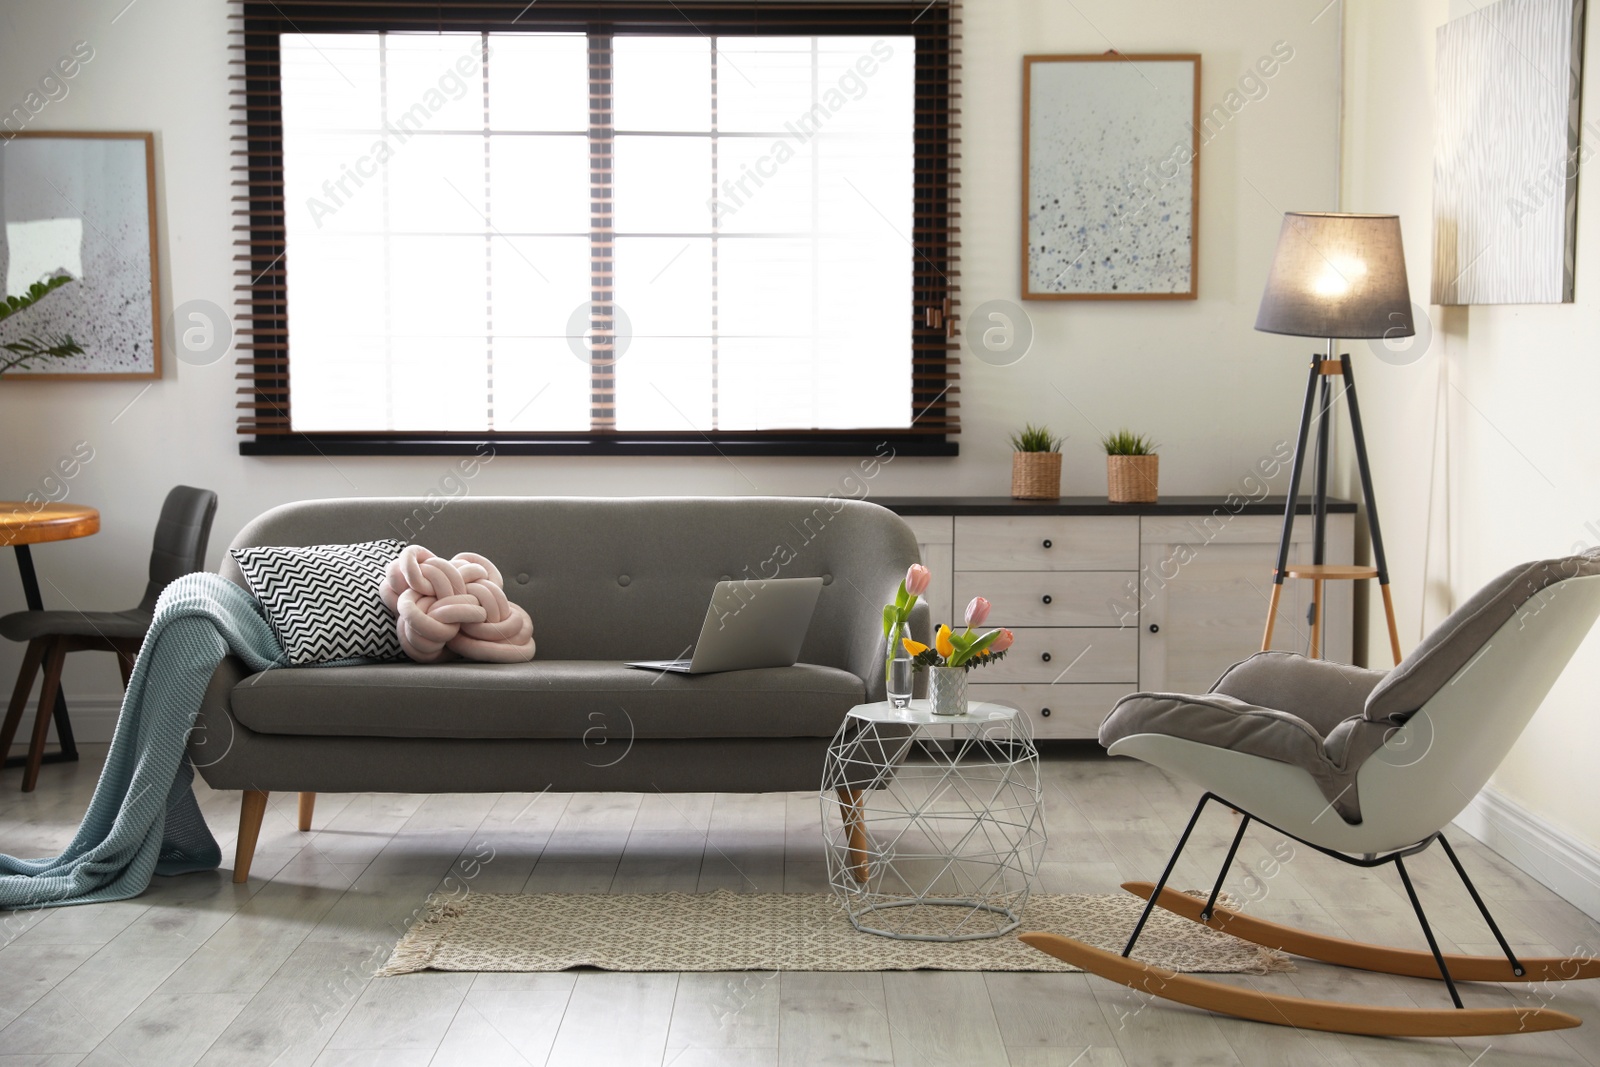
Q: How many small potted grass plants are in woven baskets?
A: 2